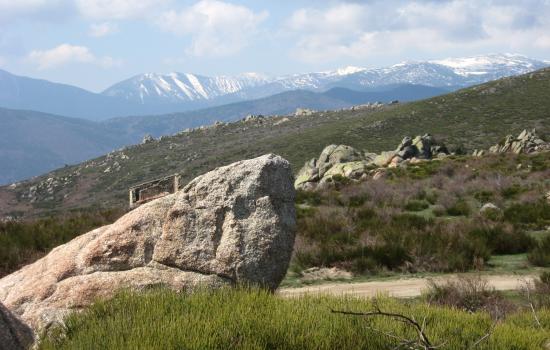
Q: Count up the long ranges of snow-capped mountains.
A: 1